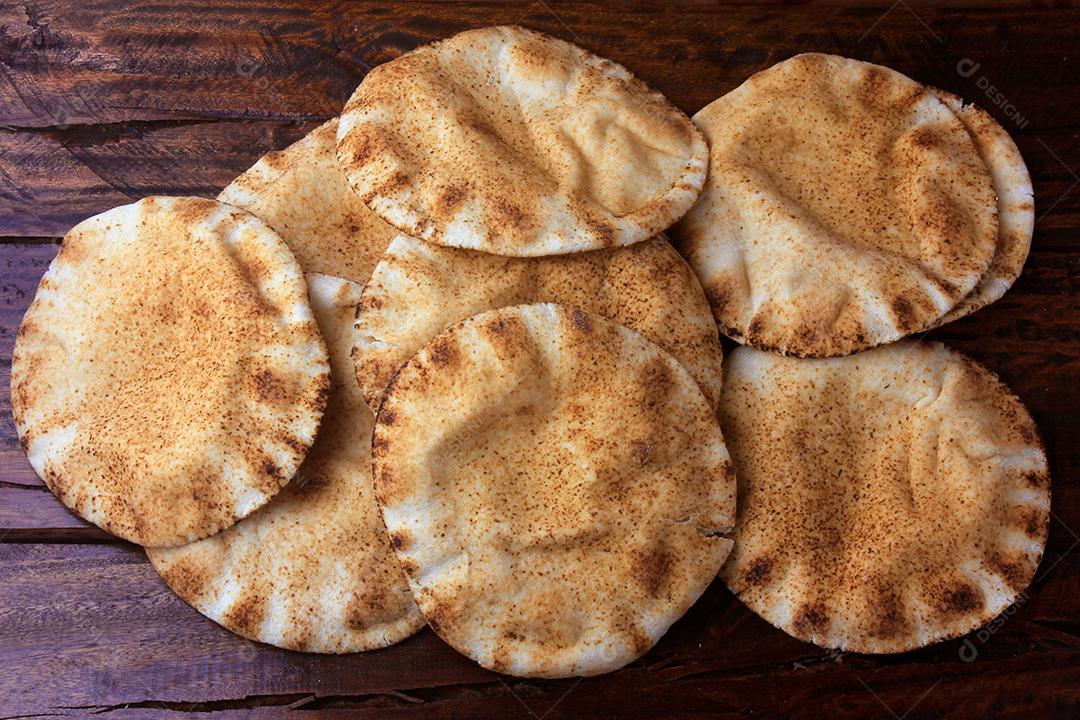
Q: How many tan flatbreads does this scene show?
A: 9